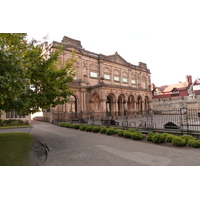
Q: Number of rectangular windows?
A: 5